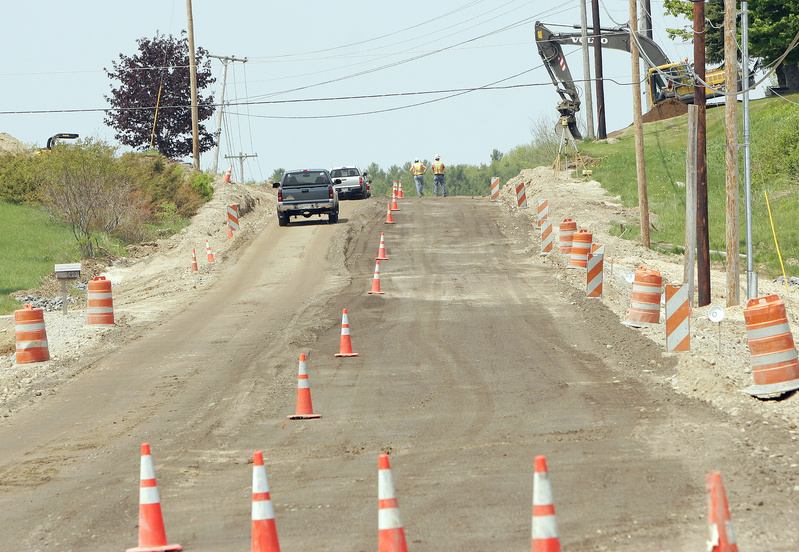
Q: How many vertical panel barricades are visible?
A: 8